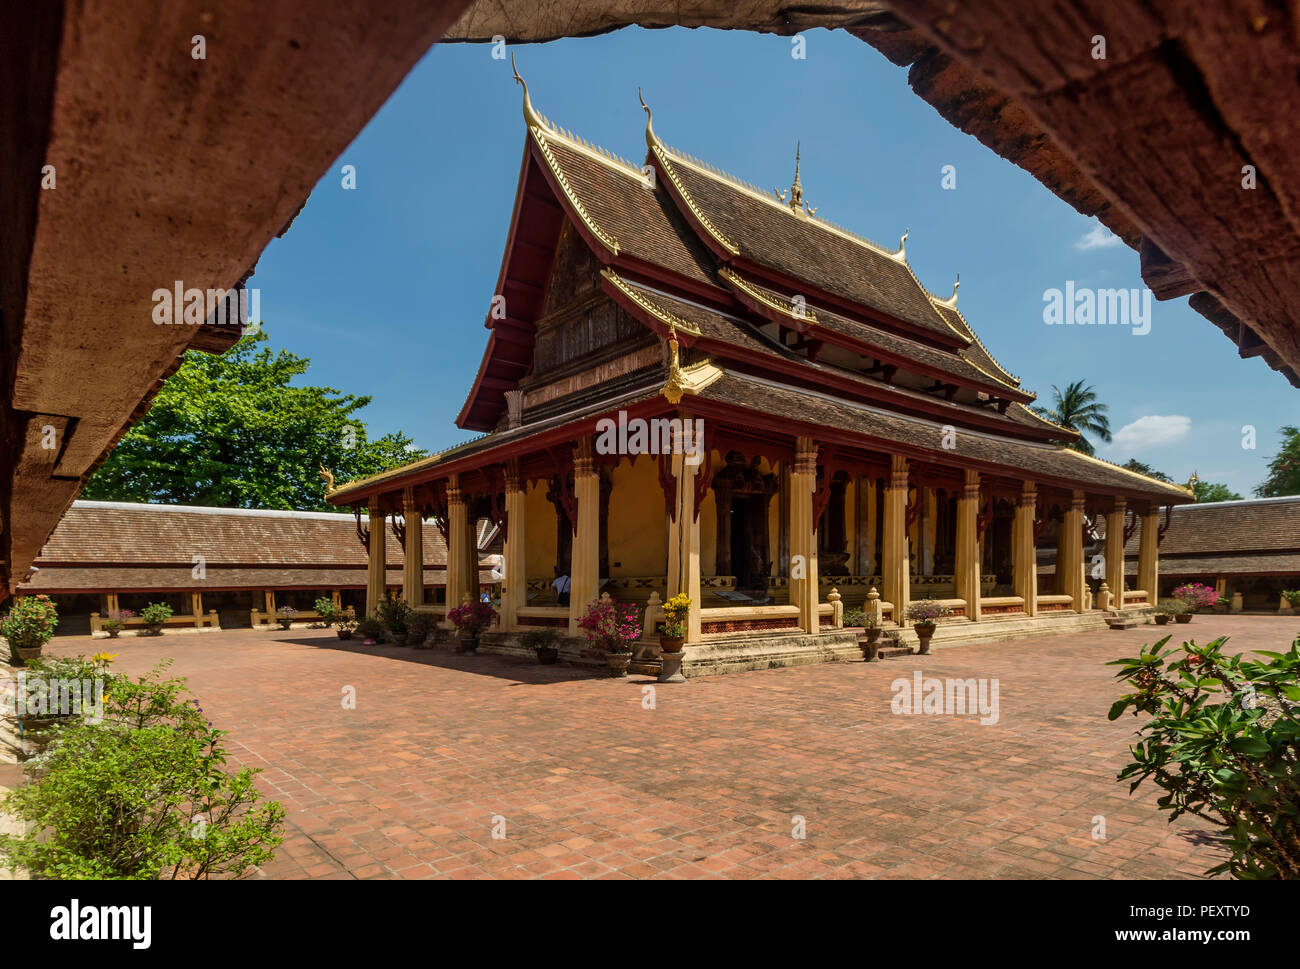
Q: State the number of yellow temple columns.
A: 13